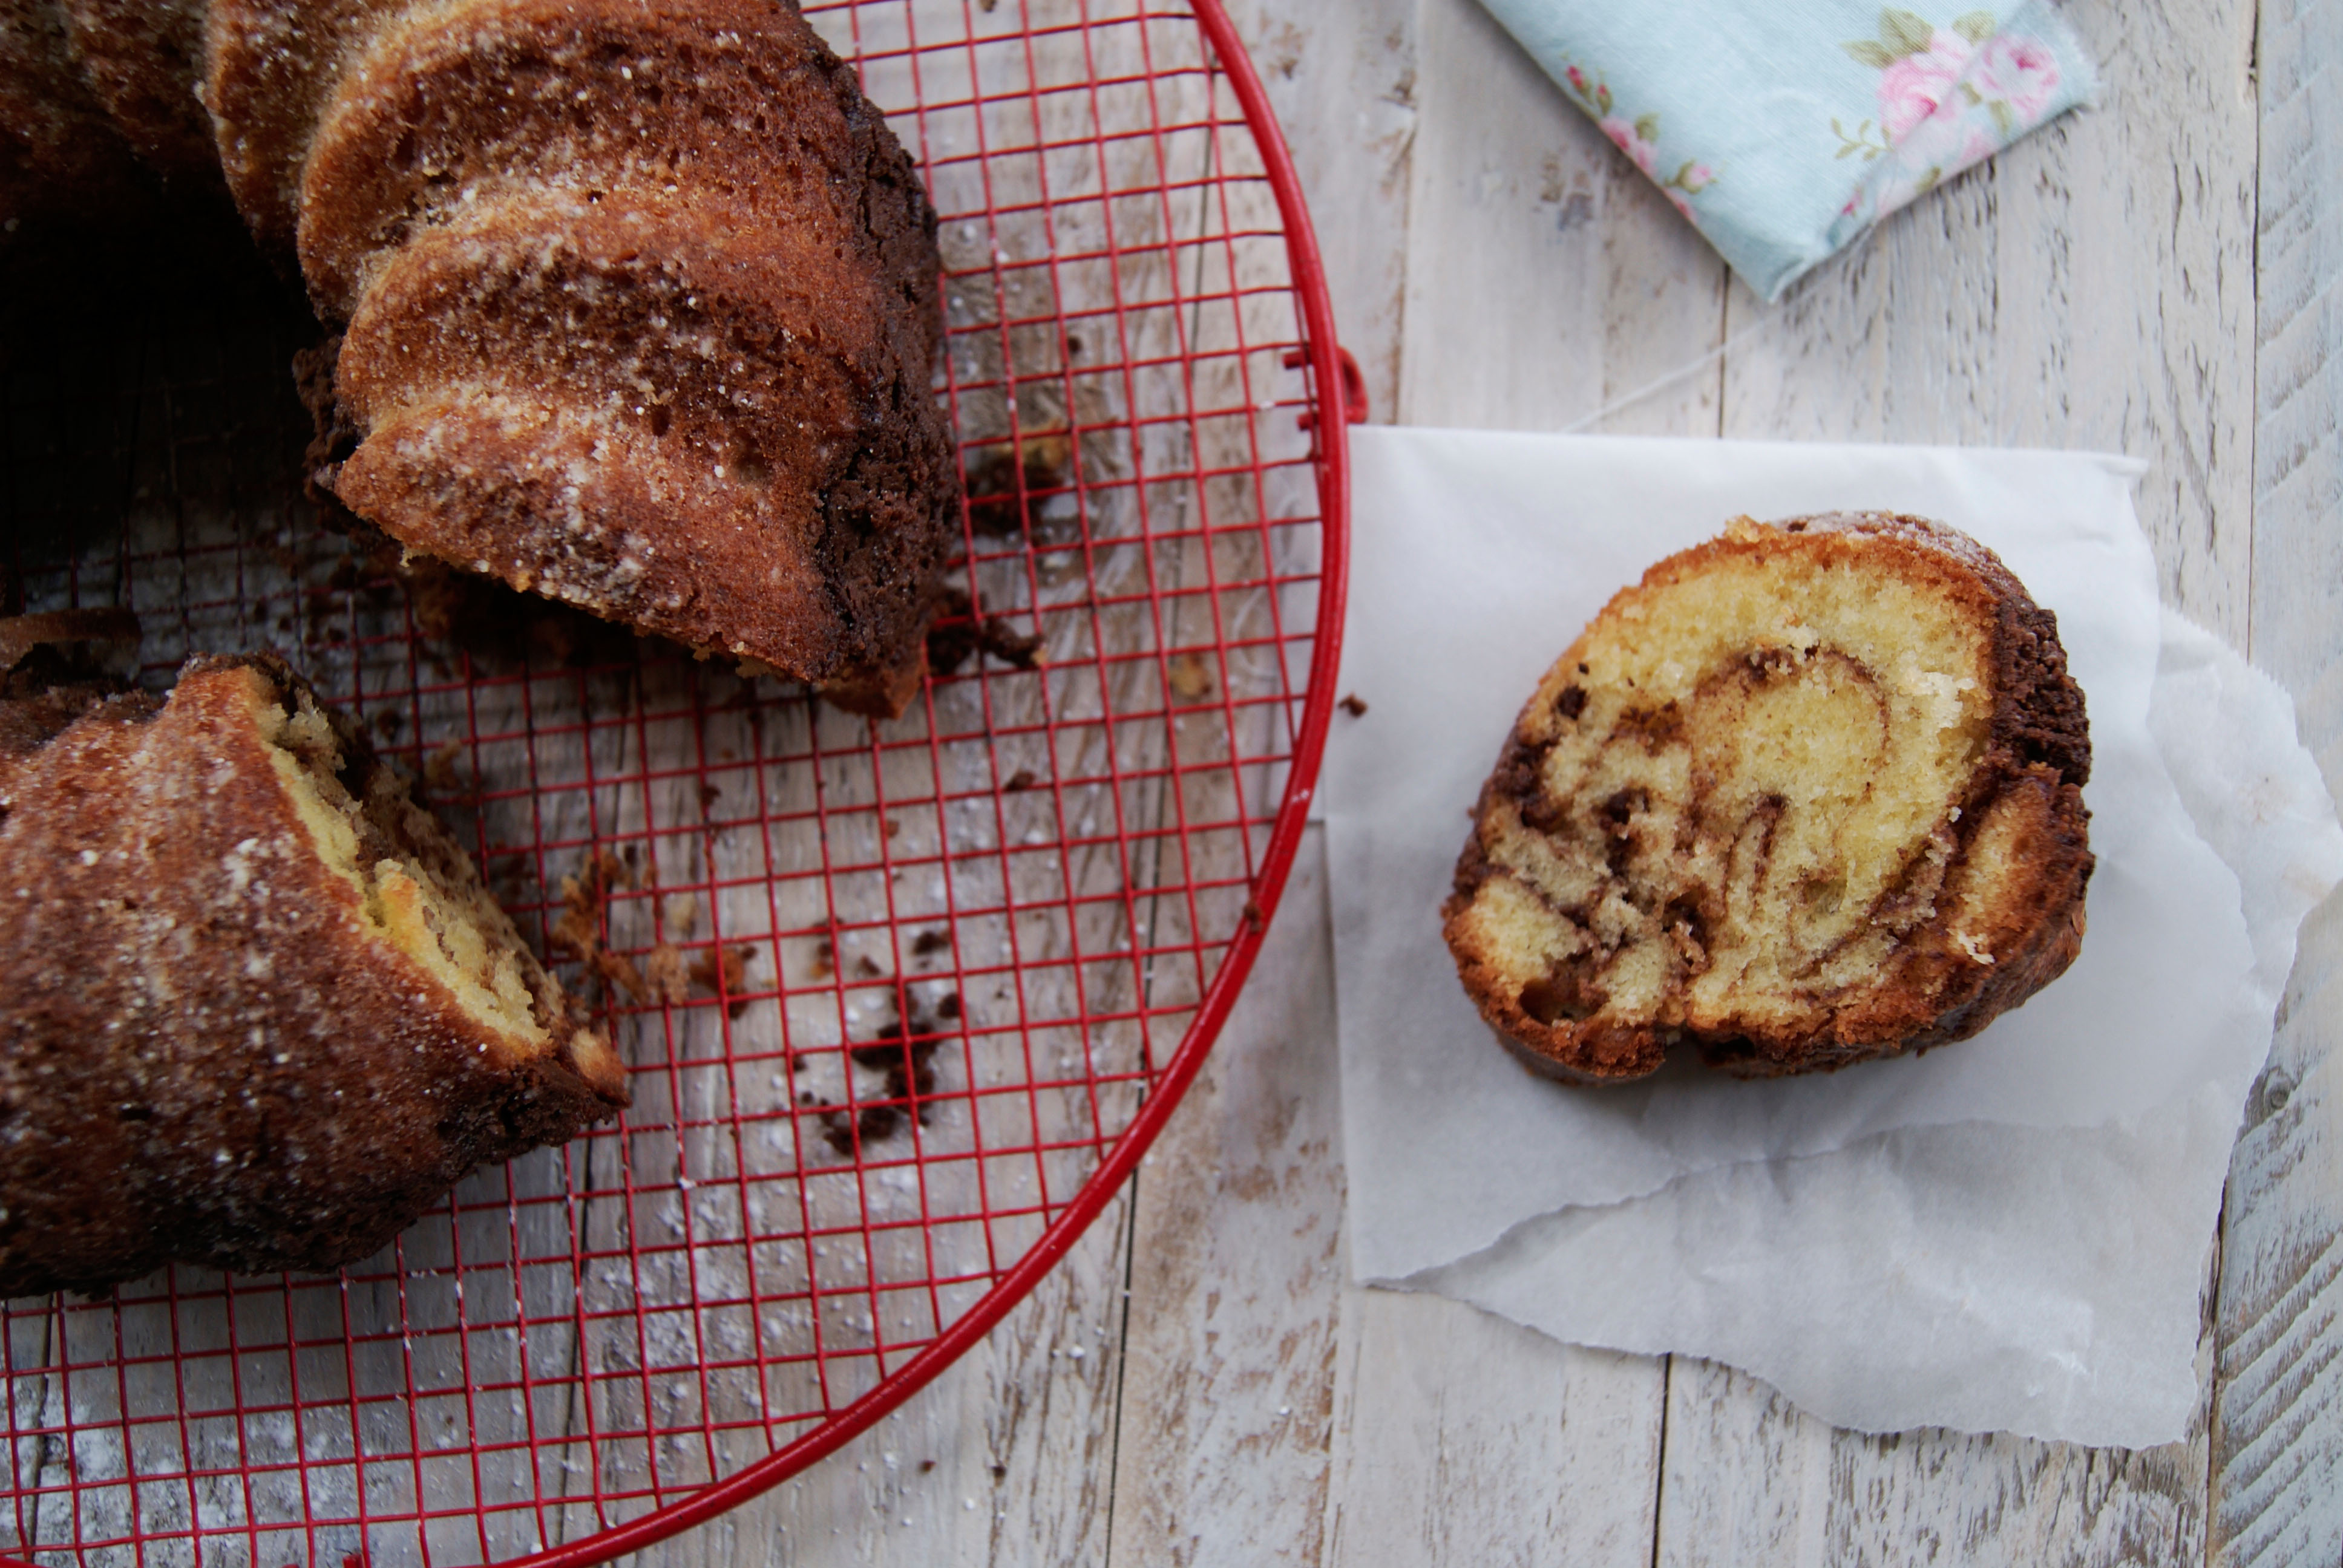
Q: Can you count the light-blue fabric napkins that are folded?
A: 1